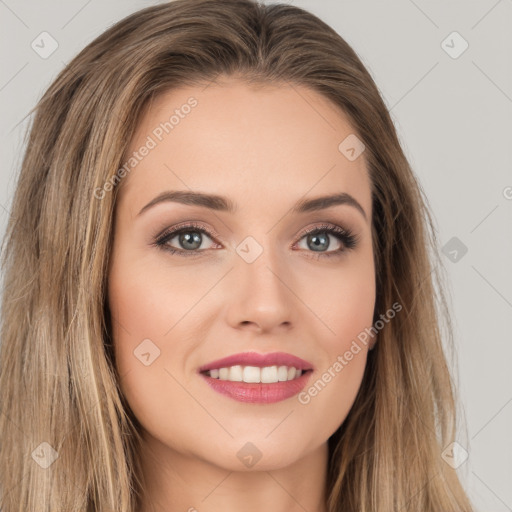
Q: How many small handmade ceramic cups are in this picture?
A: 0